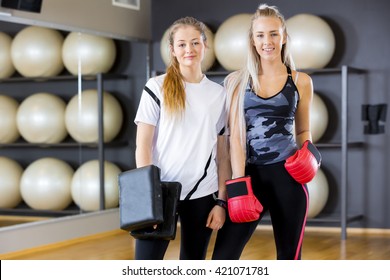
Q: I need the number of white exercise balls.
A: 14